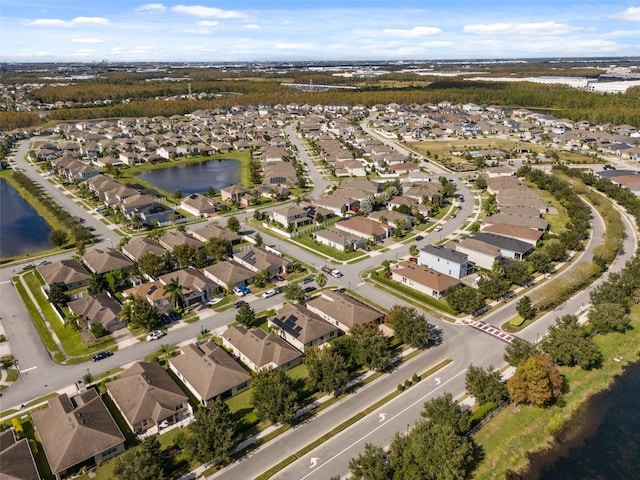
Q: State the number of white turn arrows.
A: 3